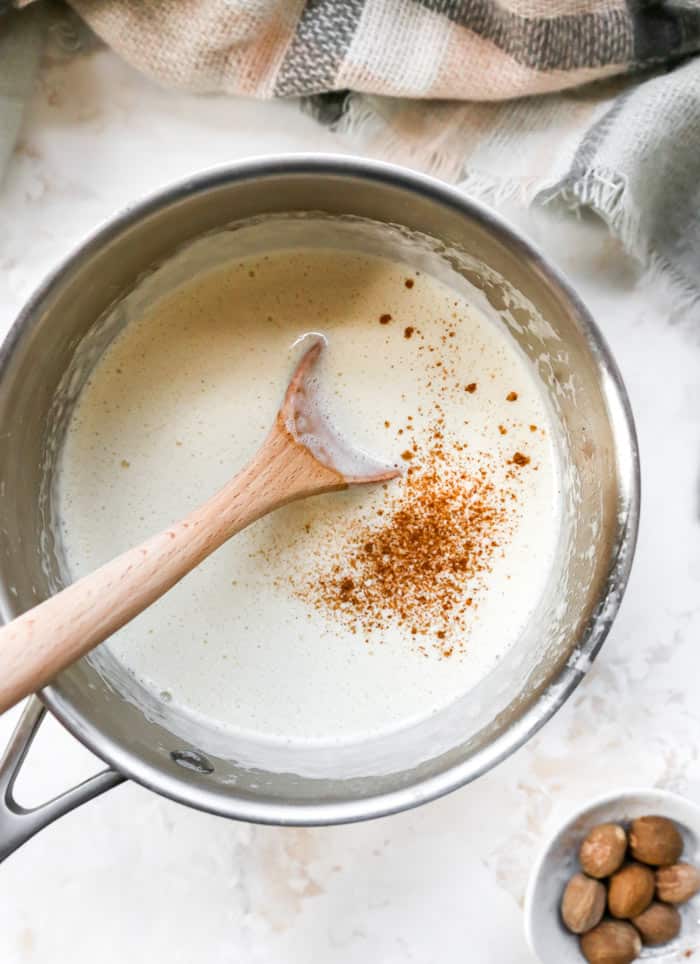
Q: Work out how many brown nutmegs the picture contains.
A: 7